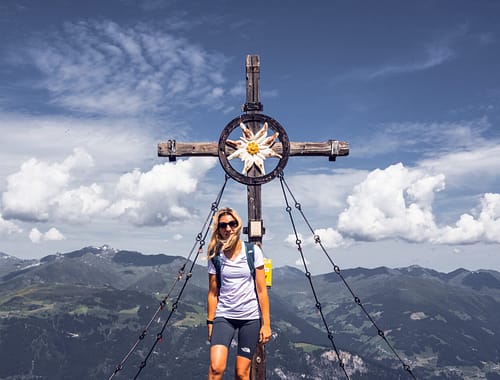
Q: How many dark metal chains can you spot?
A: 4